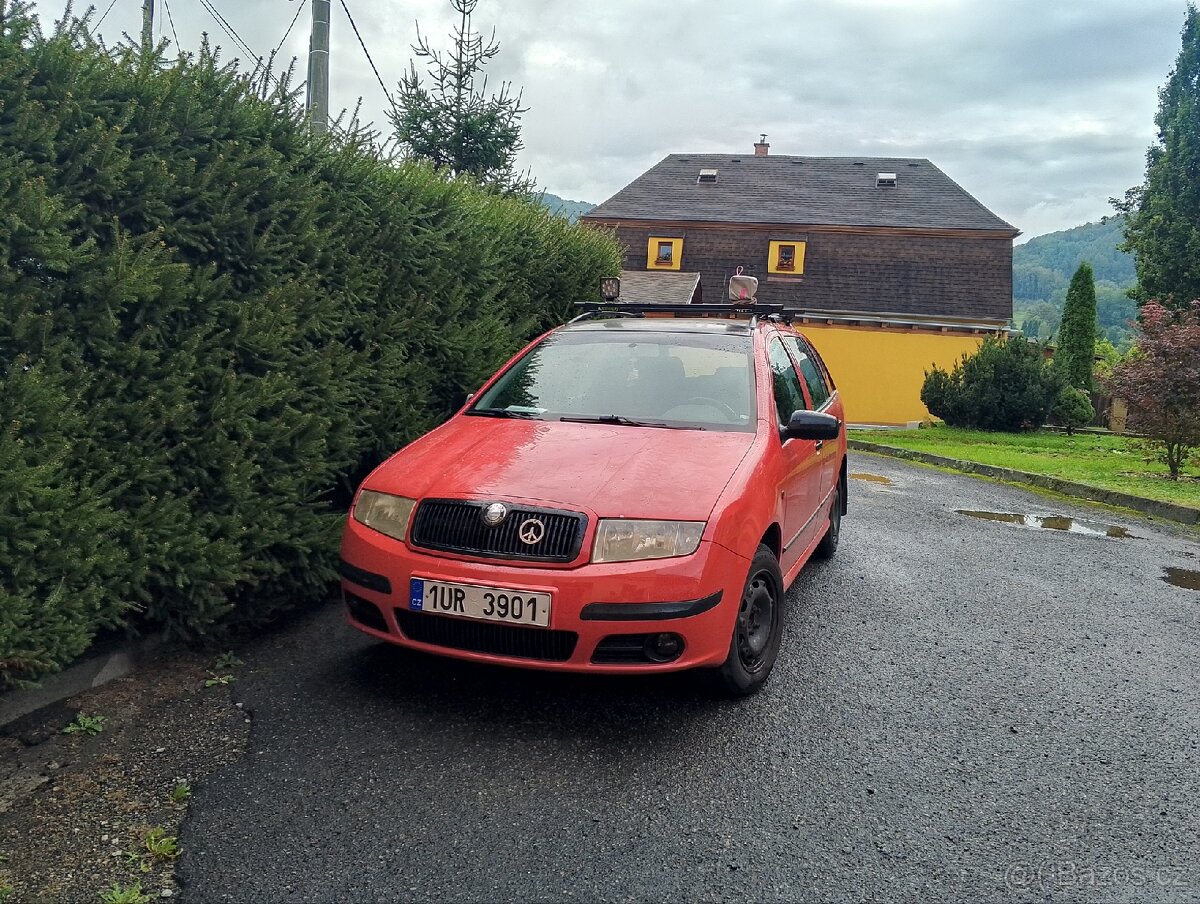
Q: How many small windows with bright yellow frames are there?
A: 2